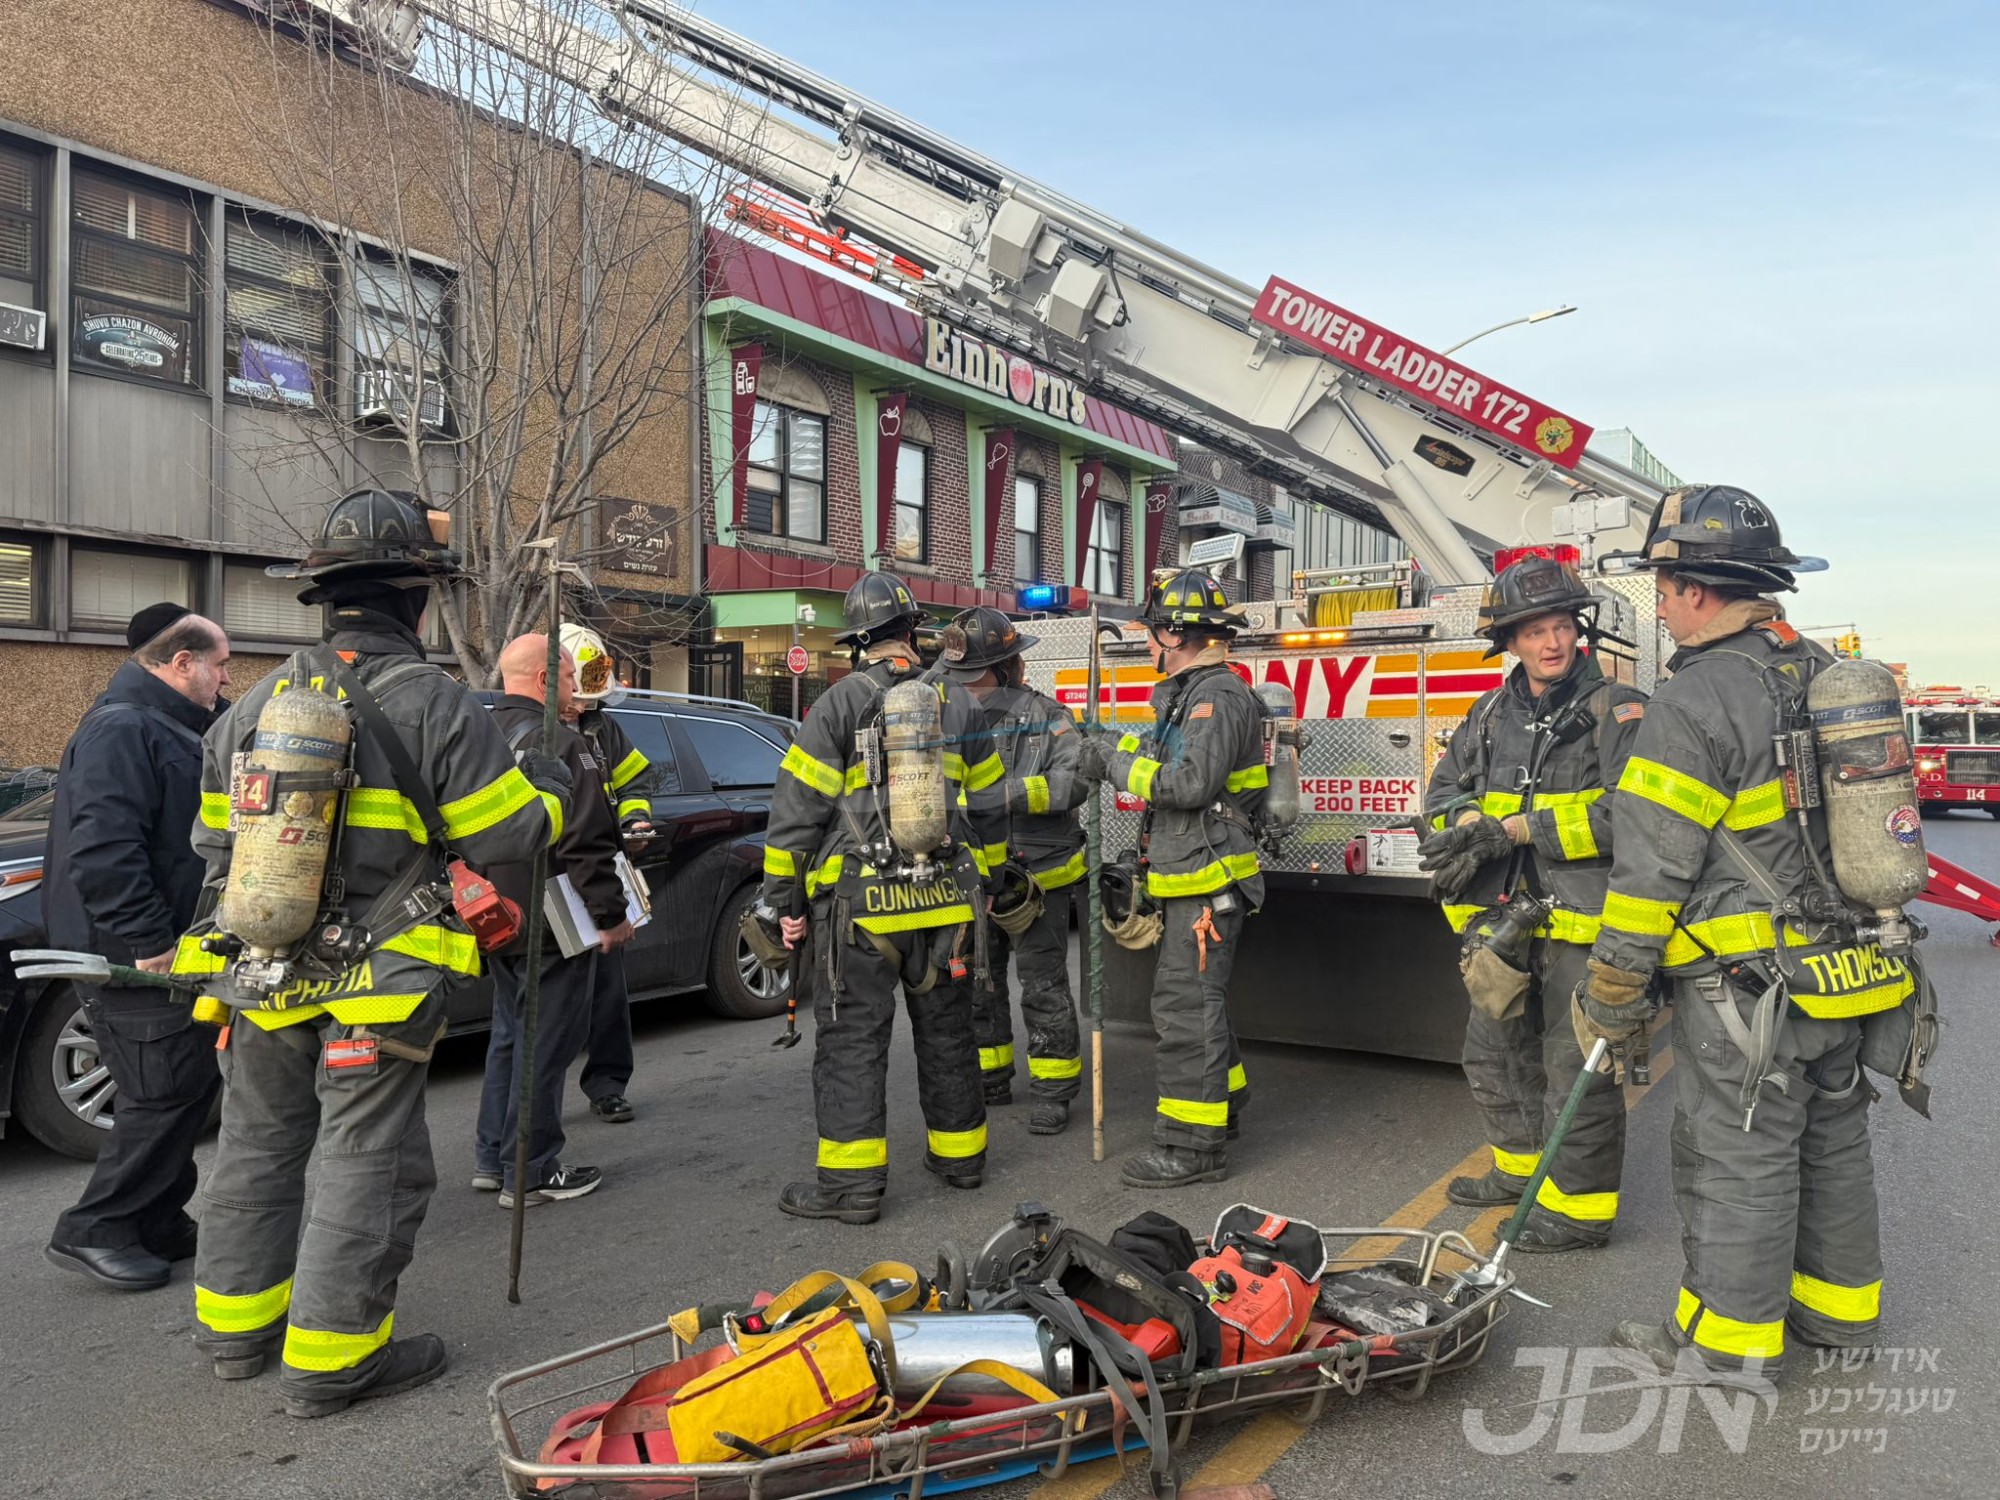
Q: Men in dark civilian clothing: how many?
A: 2